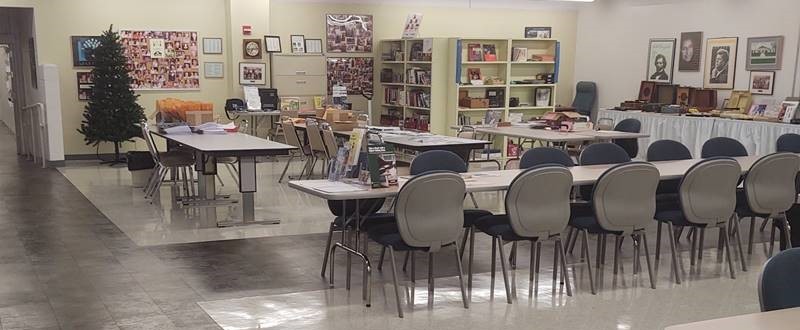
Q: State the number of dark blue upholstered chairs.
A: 14